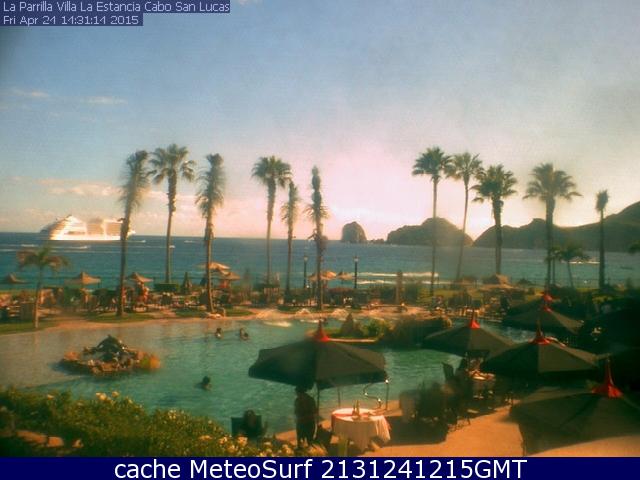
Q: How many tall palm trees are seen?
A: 11